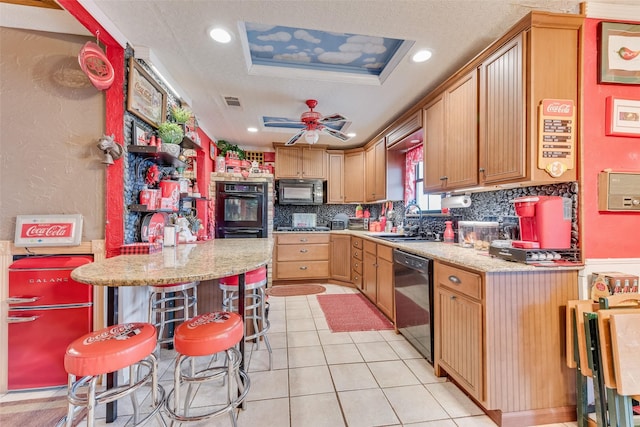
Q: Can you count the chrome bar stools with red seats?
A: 4